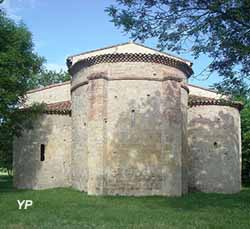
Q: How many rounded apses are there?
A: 3